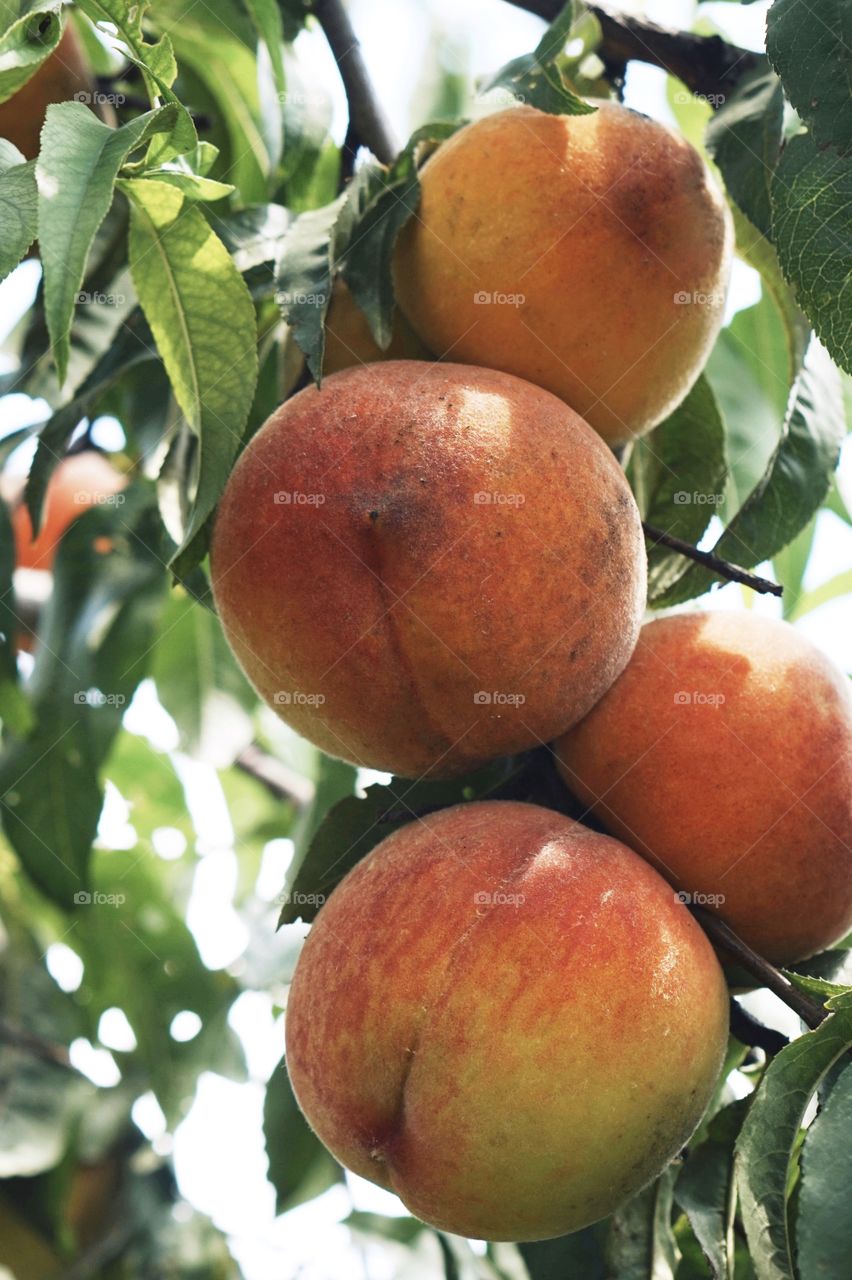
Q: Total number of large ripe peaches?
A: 4